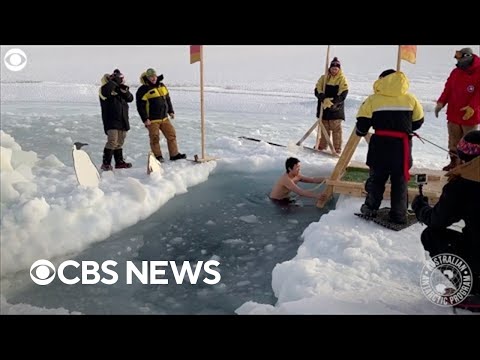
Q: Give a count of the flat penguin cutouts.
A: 2